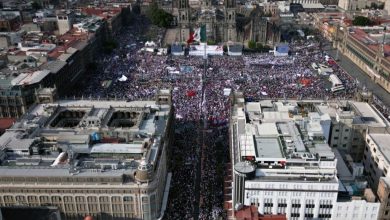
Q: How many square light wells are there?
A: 2